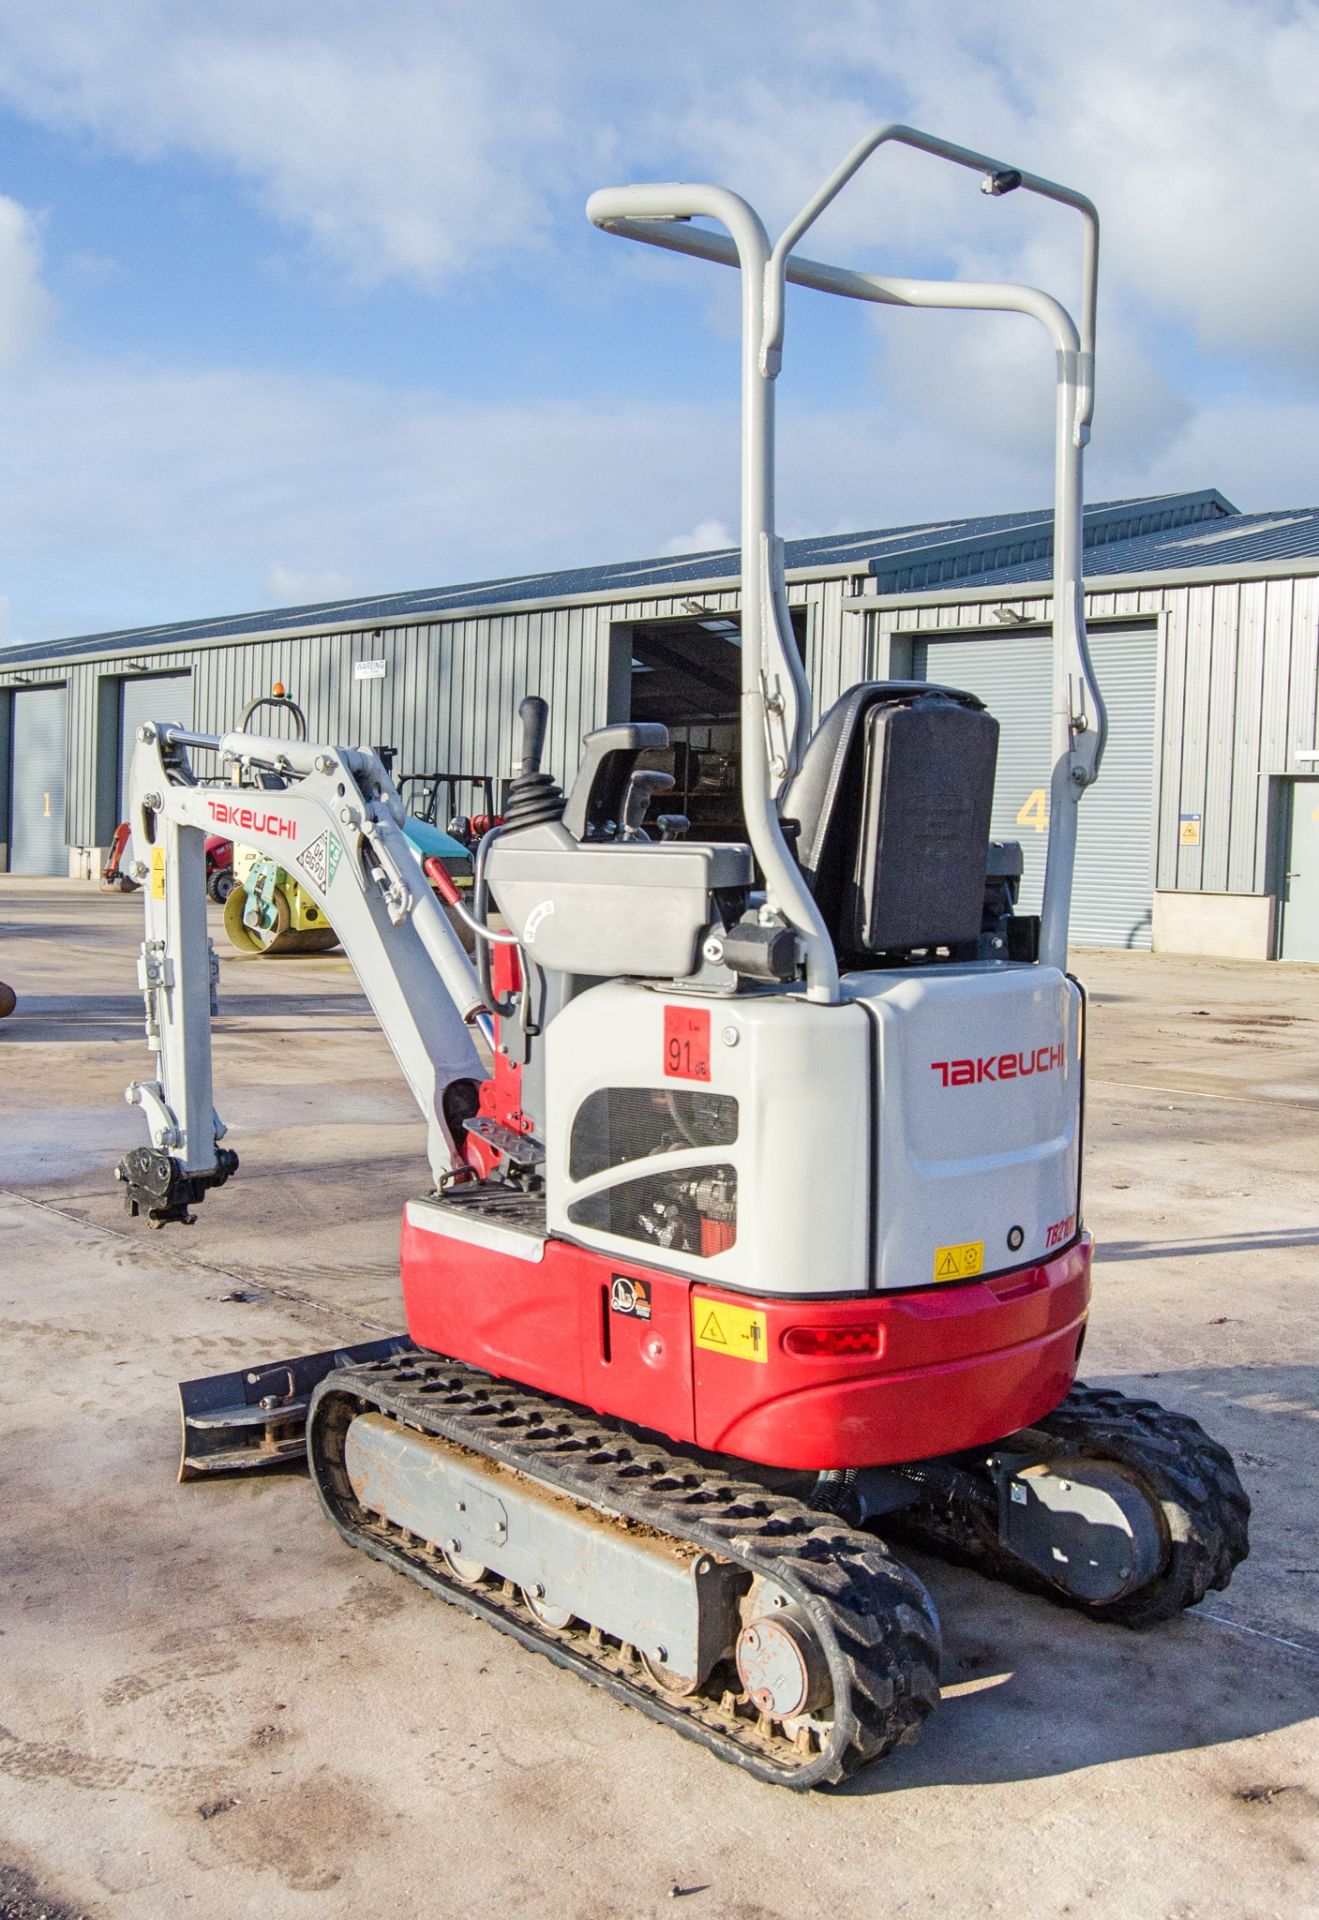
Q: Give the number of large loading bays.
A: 4